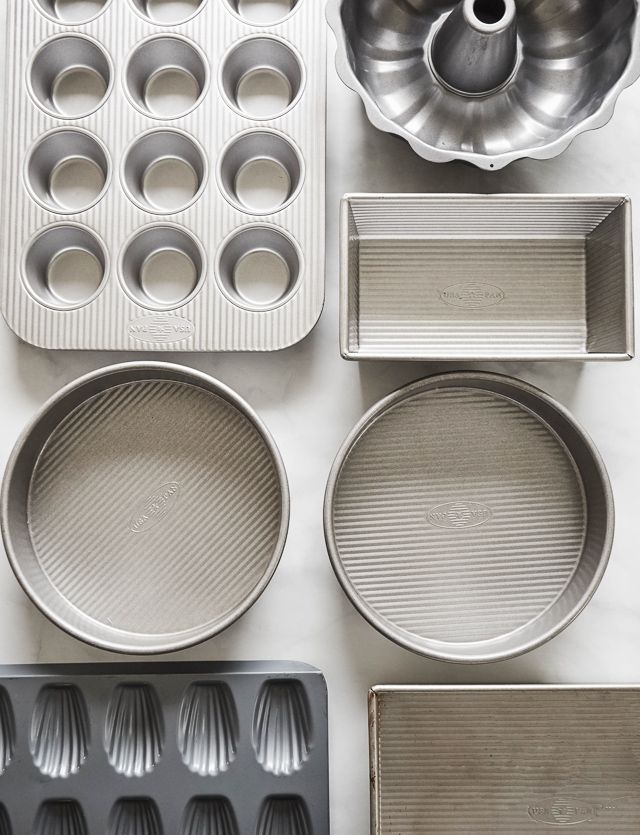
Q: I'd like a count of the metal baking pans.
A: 7